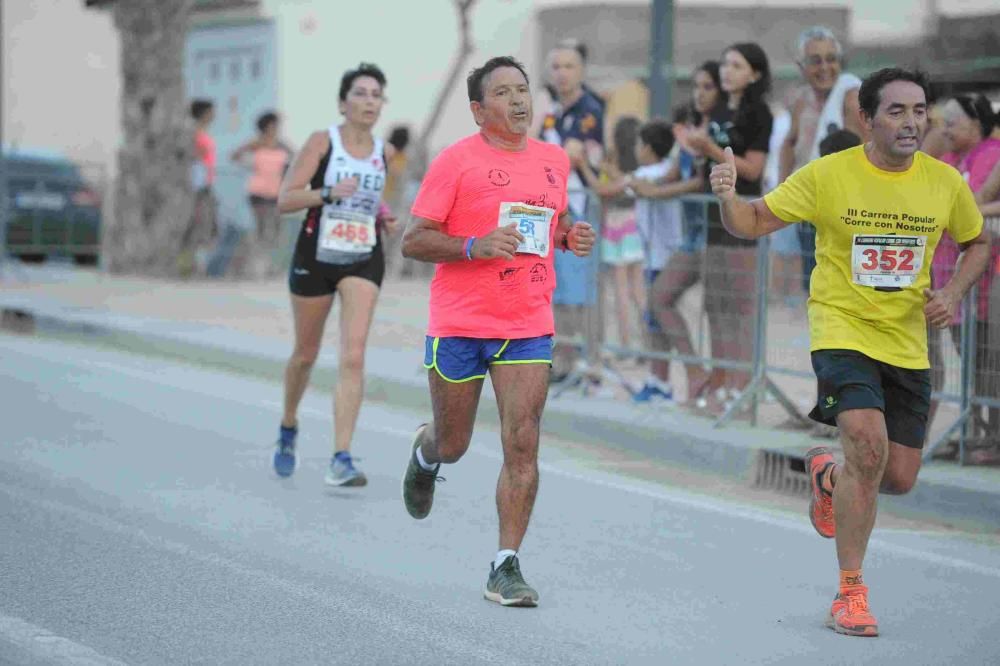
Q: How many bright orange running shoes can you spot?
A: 2